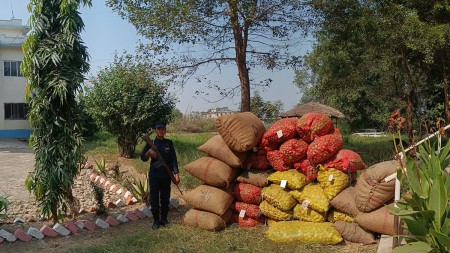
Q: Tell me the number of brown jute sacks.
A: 10